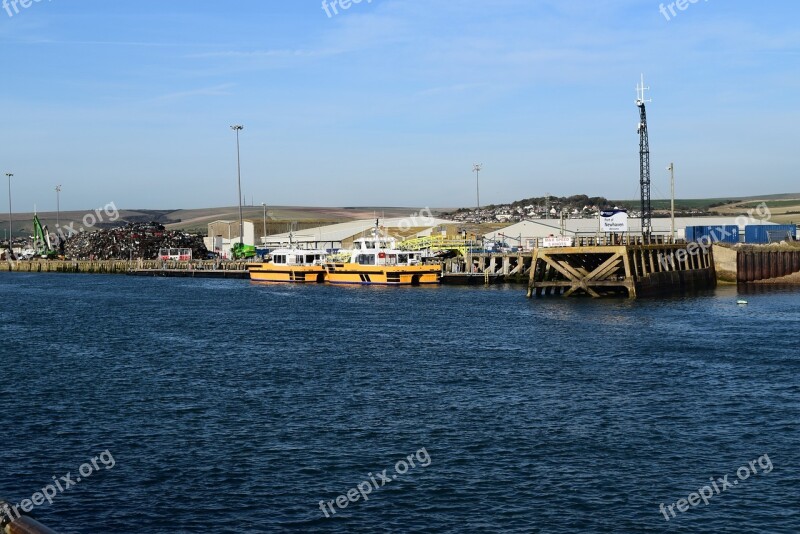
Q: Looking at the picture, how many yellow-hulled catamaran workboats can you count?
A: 2